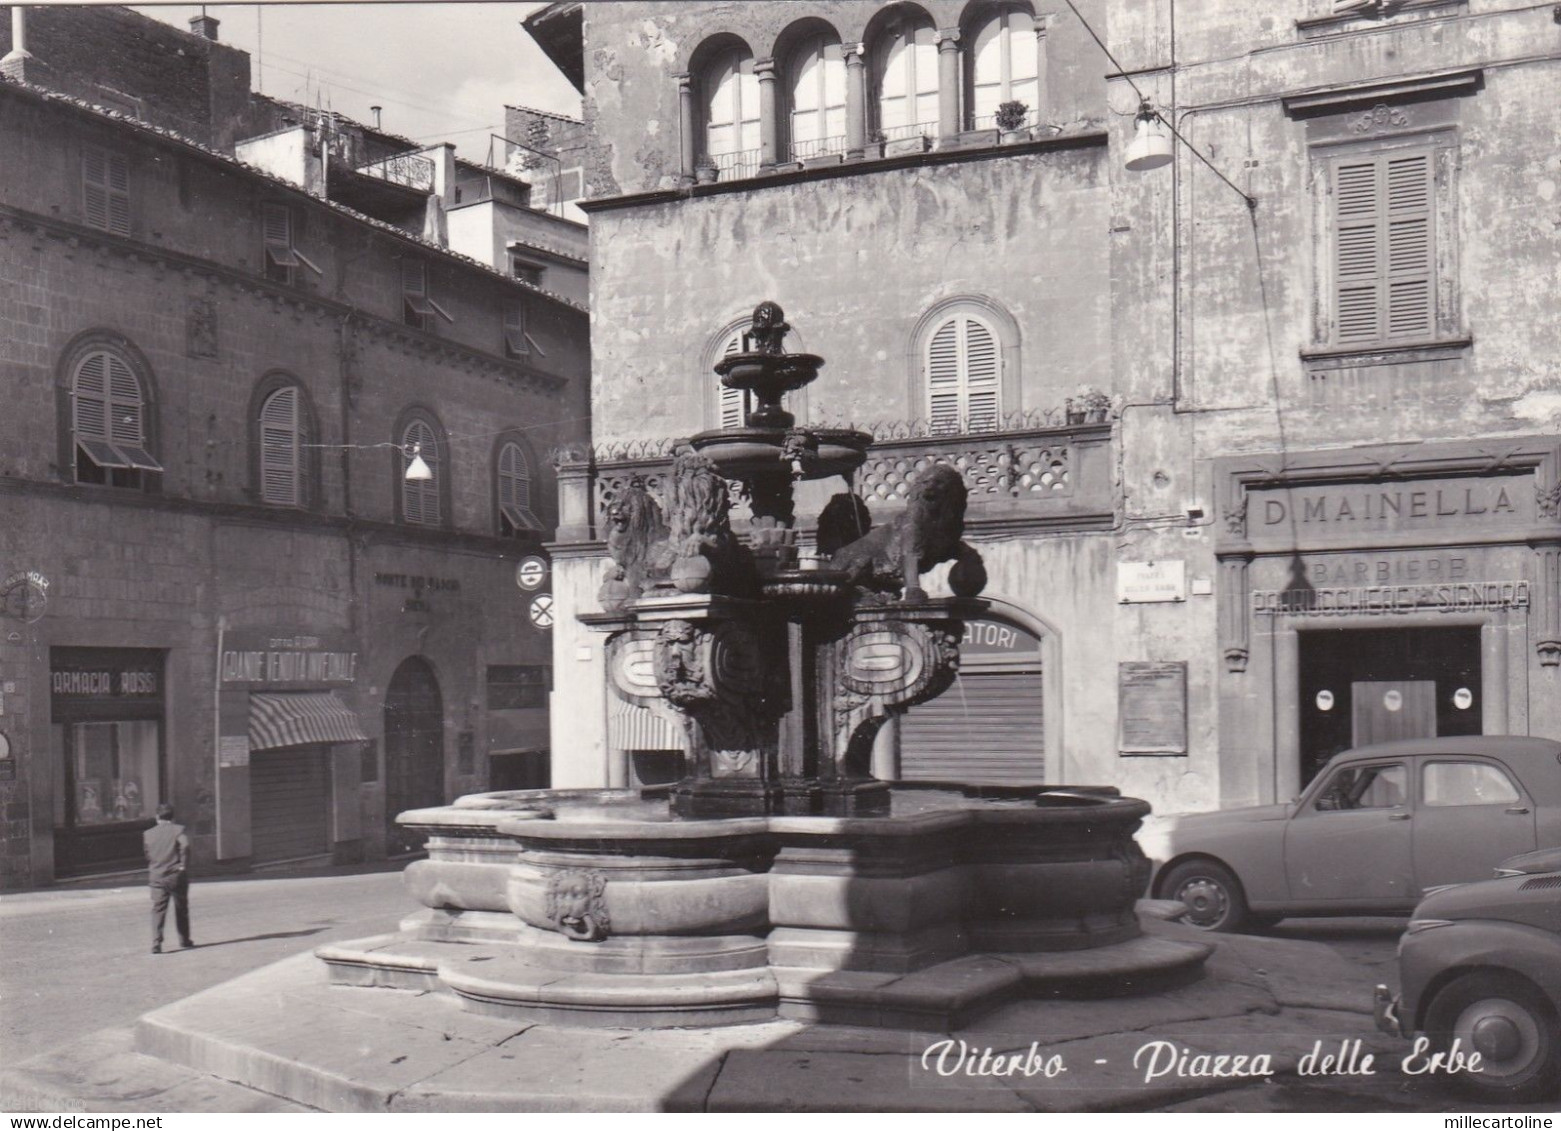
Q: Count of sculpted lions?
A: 4